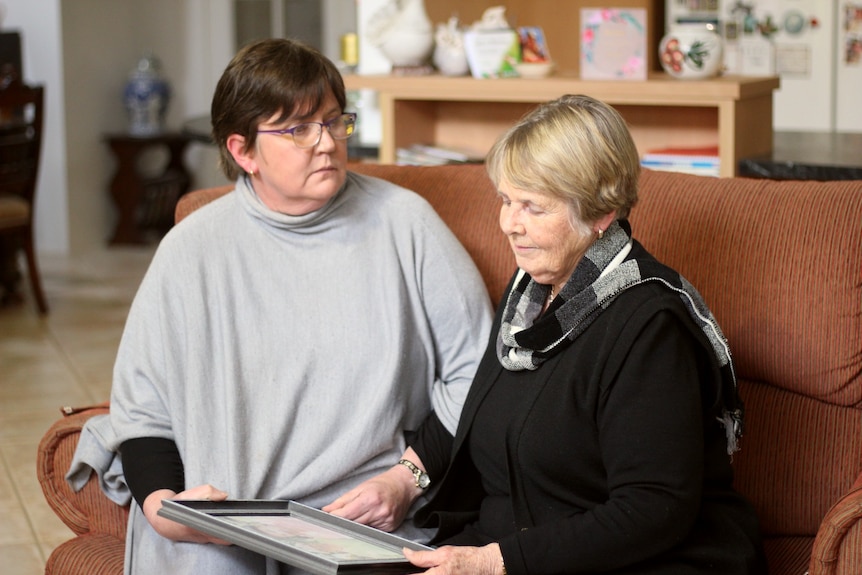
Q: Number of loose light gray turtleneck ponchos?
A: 1